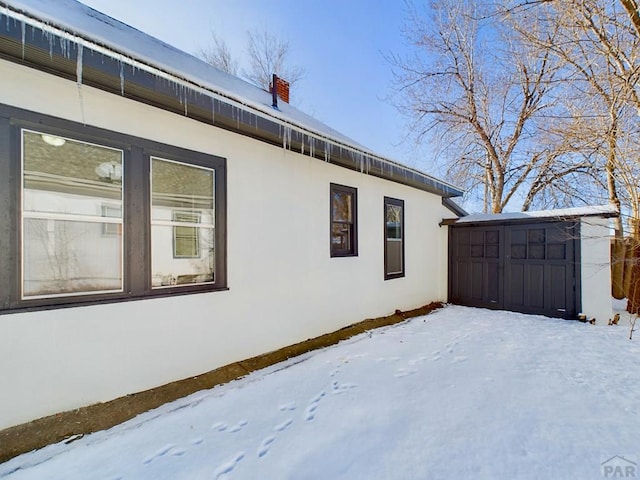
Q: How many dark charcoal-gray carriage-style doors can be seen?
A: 2